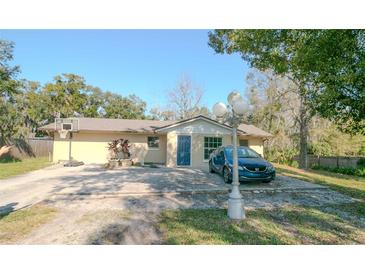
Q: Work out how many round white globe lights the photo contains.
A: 3